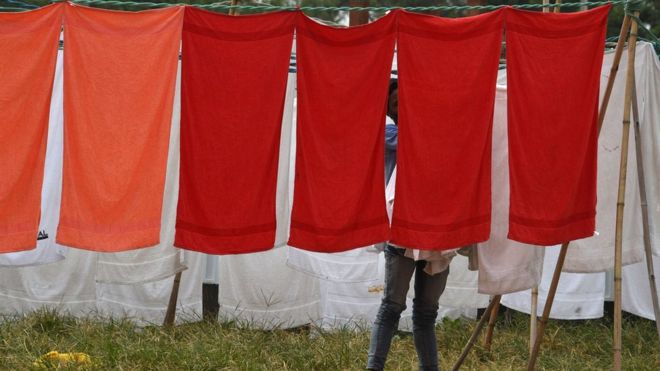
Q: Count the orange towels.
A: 2